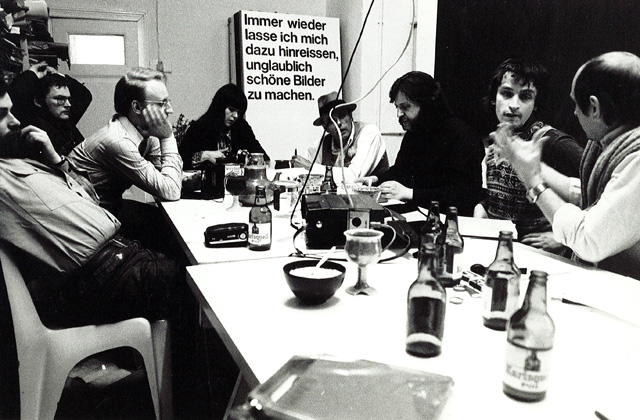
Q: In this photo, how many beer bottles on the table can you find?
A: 7